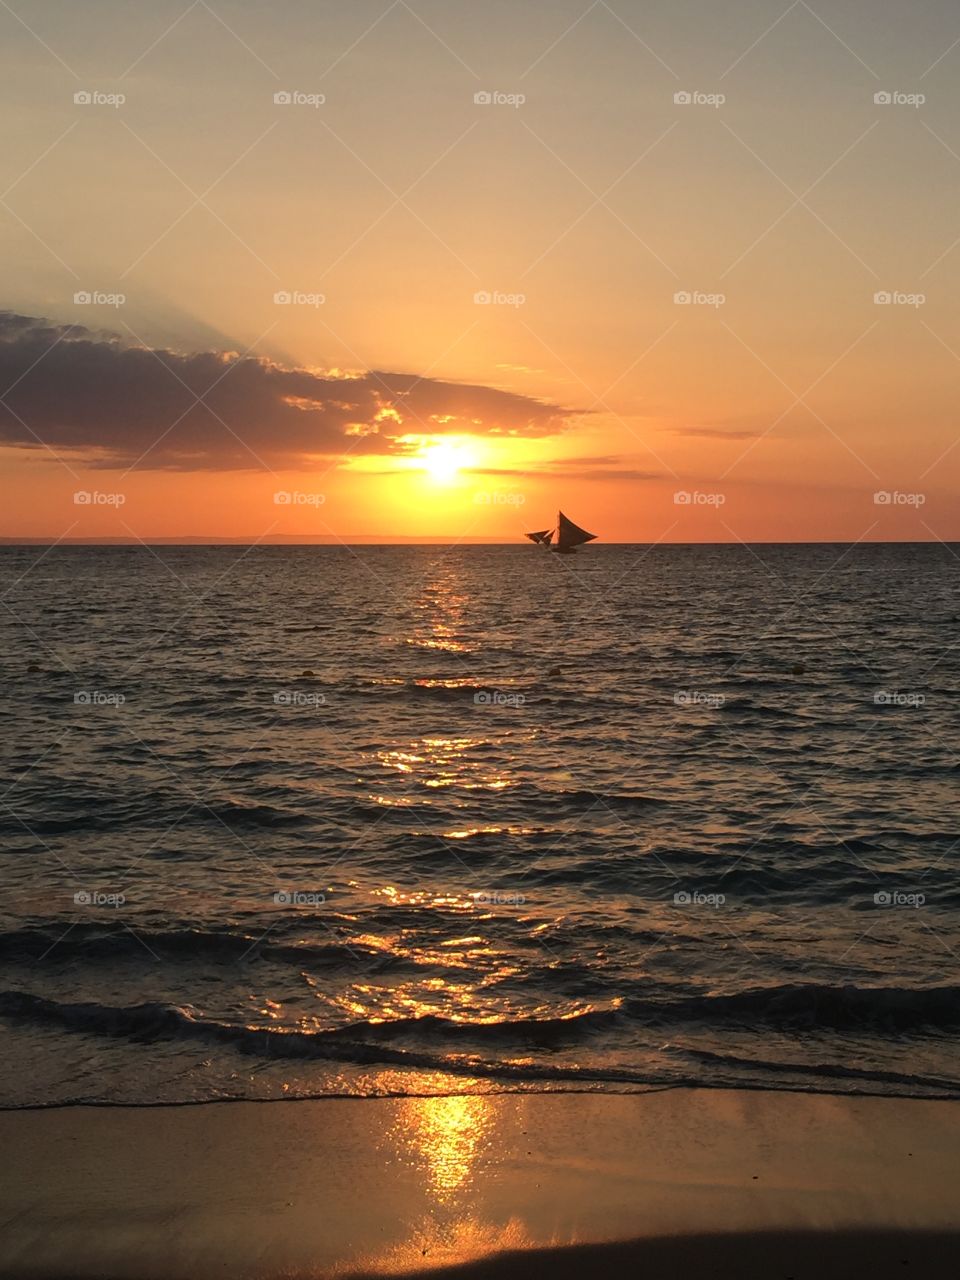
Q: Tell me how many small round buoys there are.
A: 4